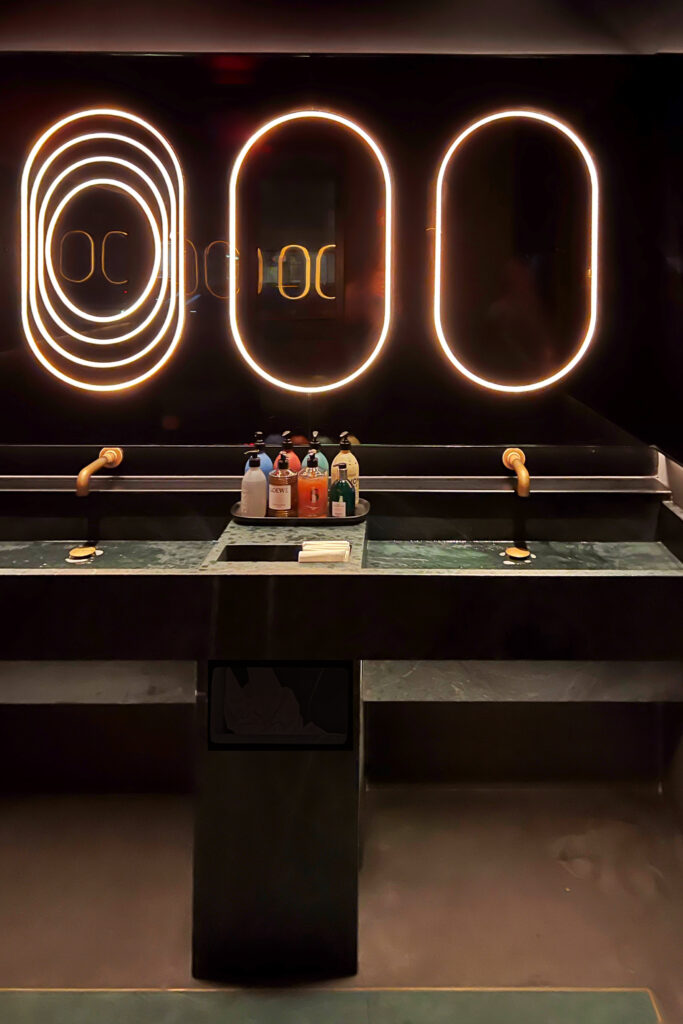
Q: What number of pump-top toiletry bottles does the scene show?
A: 8